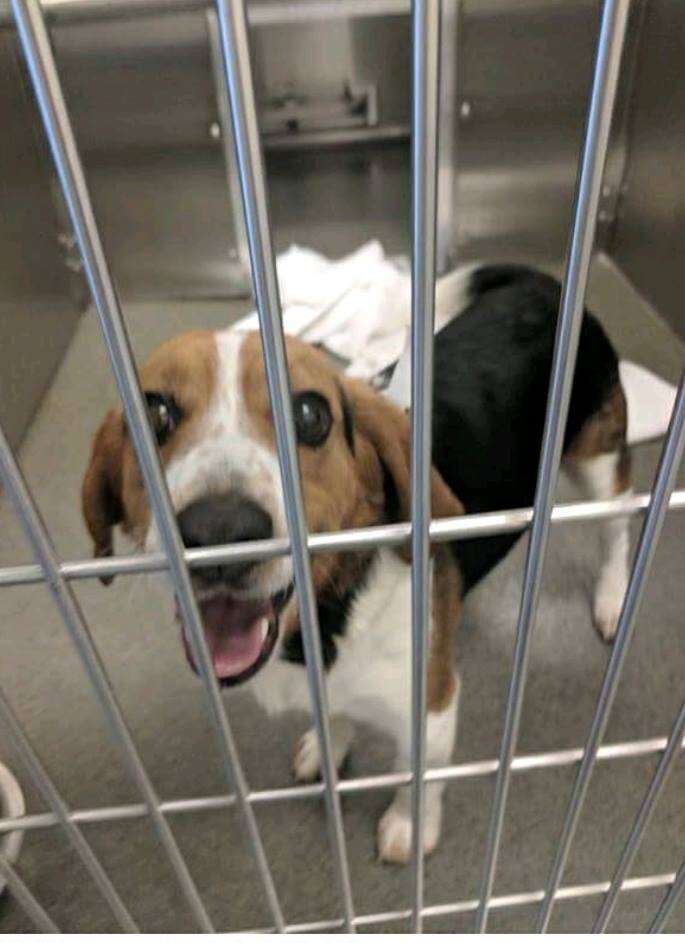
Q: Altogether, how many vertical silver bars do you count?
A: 10